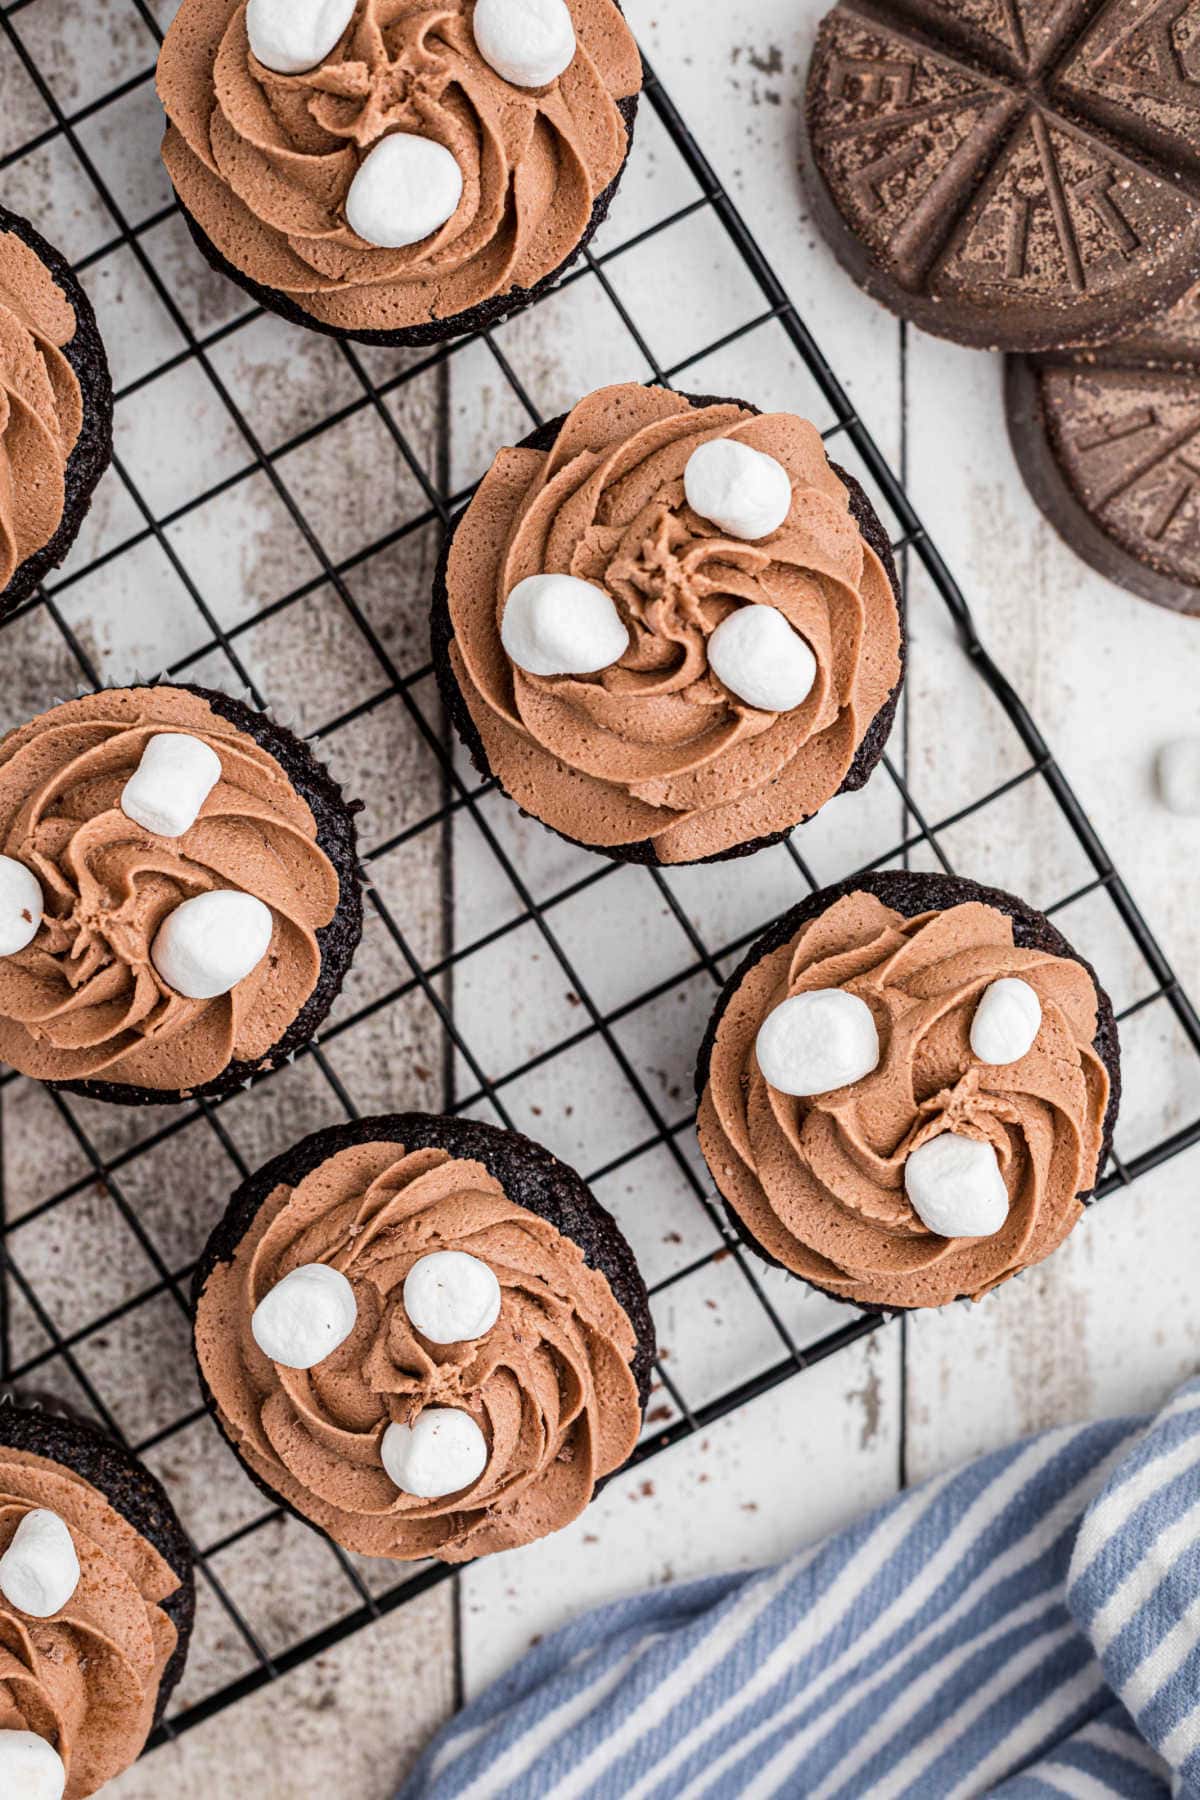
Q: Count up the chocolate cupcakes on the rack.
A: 7